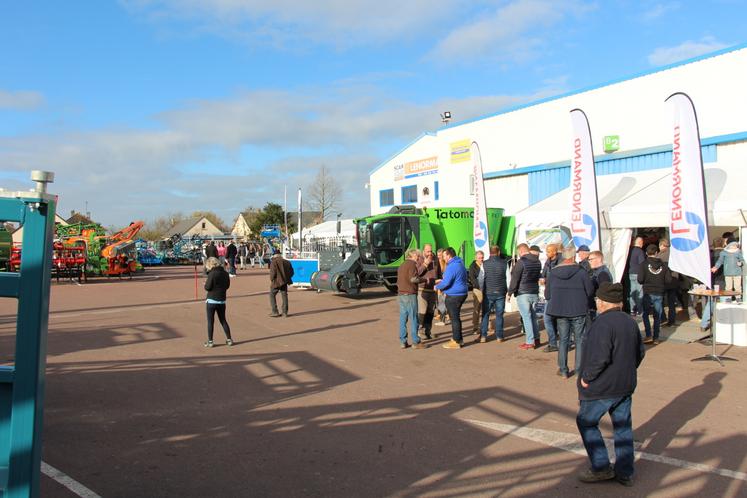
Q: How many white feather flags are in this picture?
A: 3